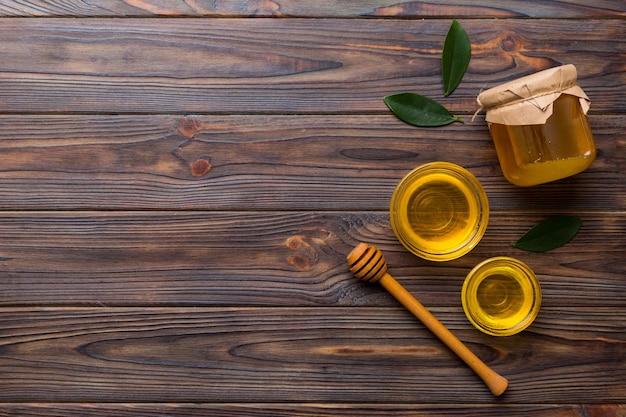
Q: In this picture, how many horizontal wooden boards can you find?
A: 6